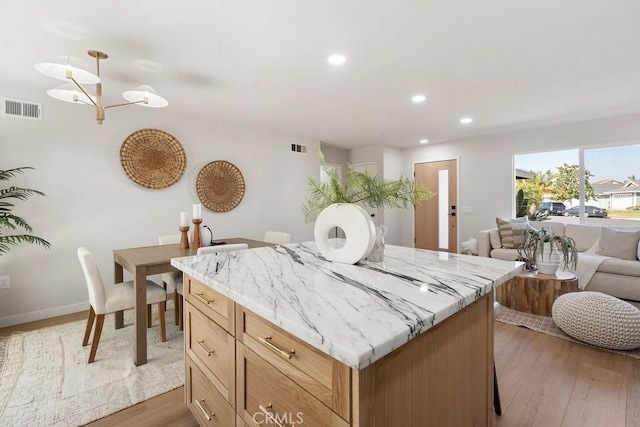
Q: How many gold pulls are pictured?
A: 5